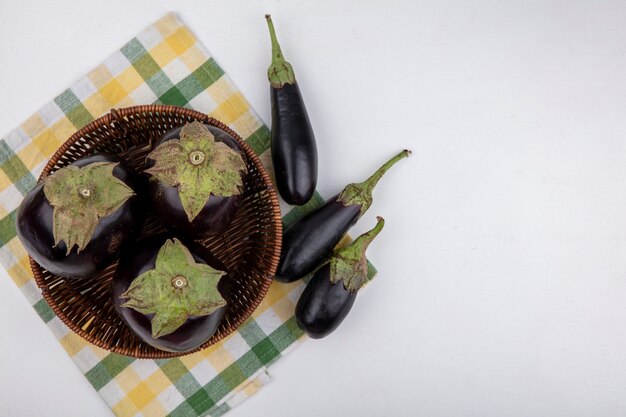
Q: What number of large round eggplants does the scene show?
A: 3